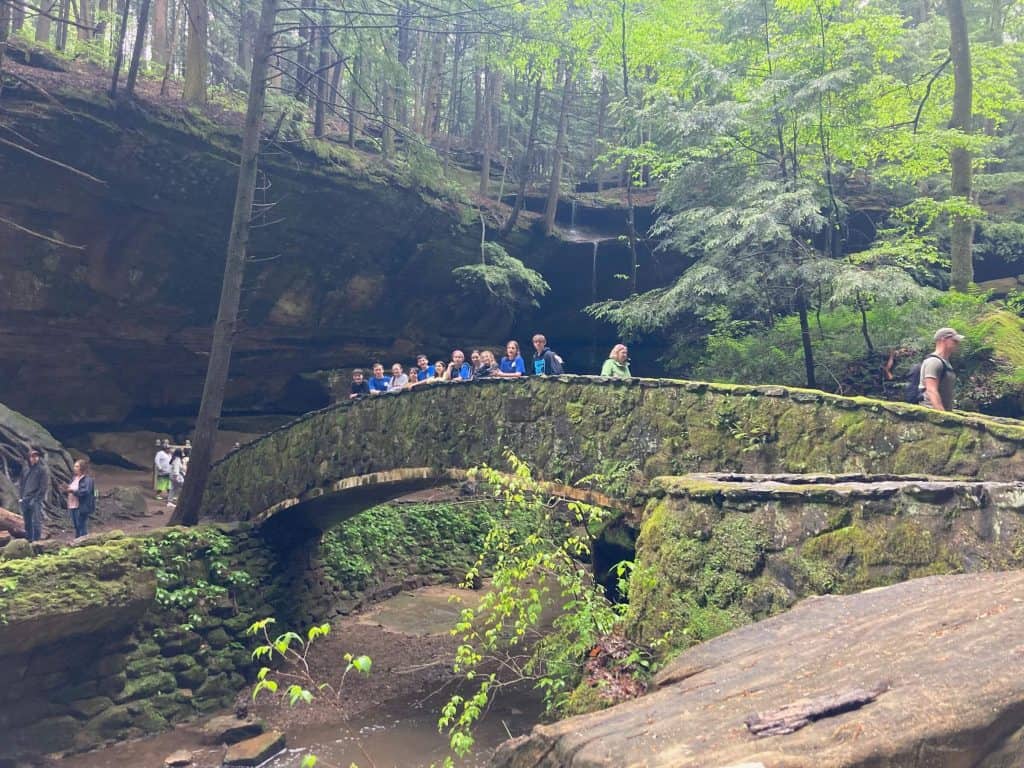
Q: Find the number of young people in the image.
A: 11